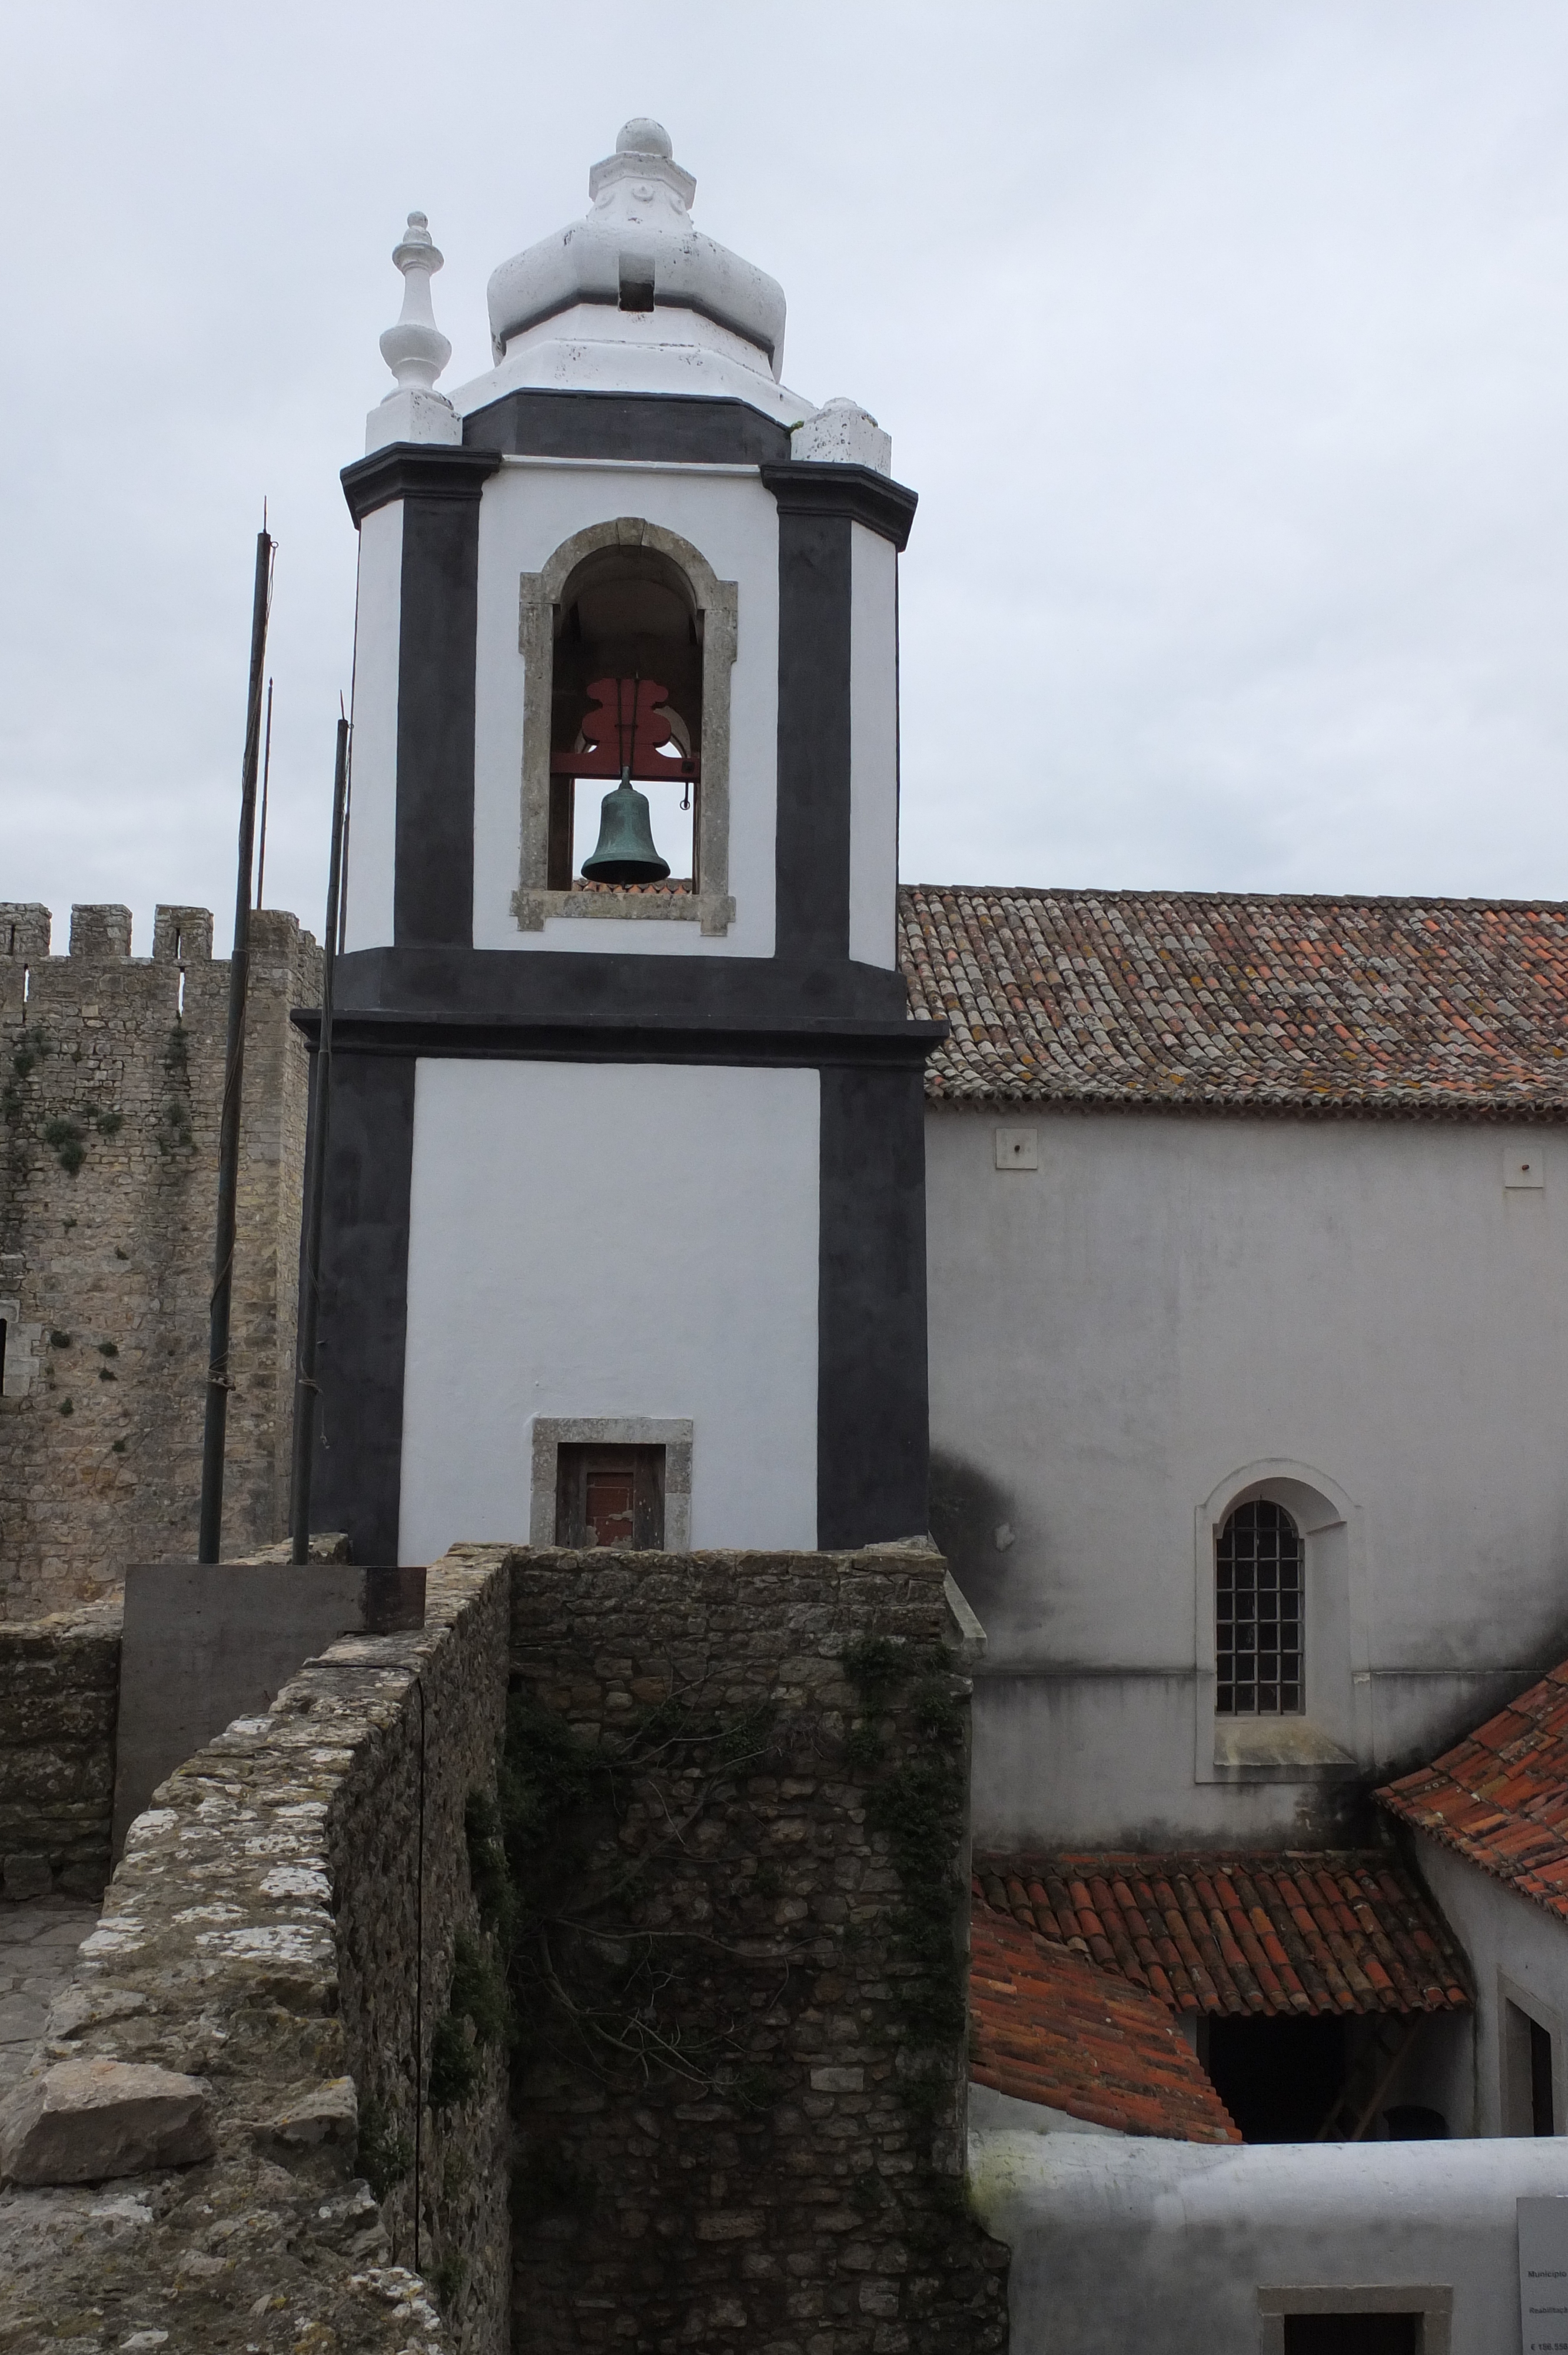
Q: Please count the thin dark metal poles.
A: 3